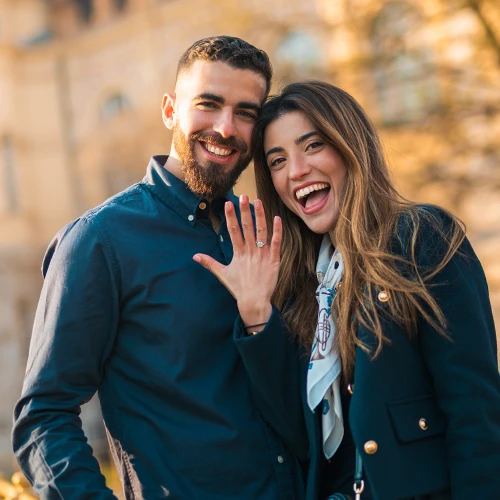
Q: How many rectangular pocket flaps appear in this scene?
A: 1